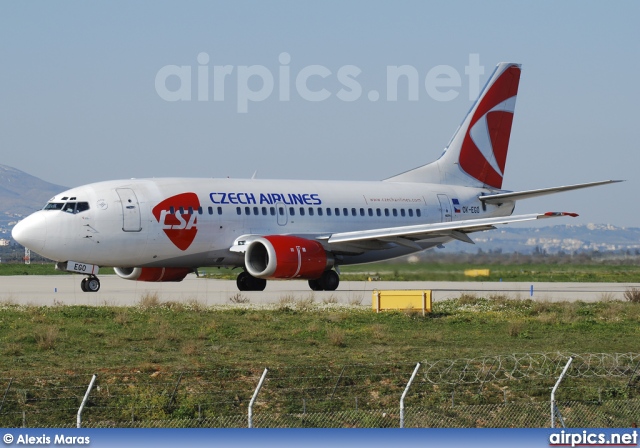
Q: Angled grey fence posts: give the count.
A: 4